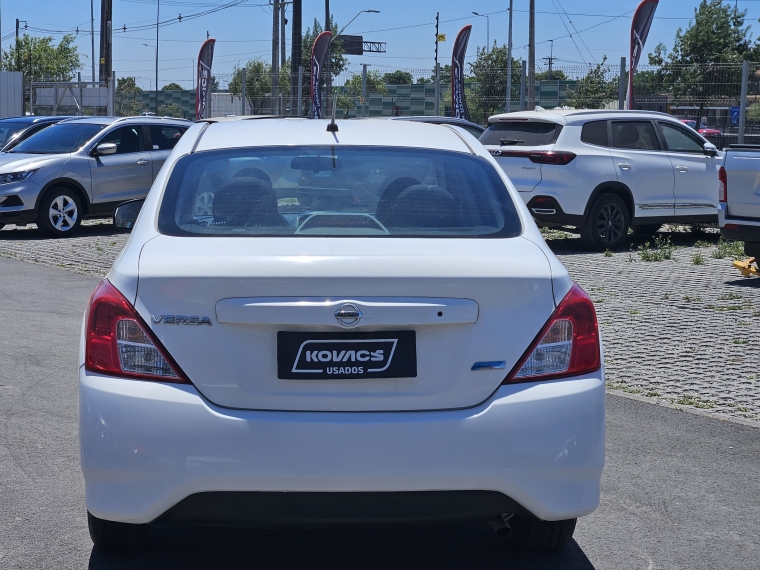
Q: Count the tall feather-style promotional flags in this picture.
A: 4